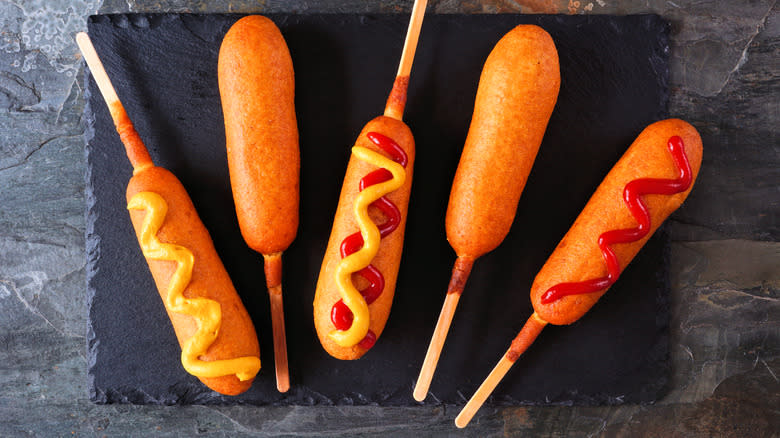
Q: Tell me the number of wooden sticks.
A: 5